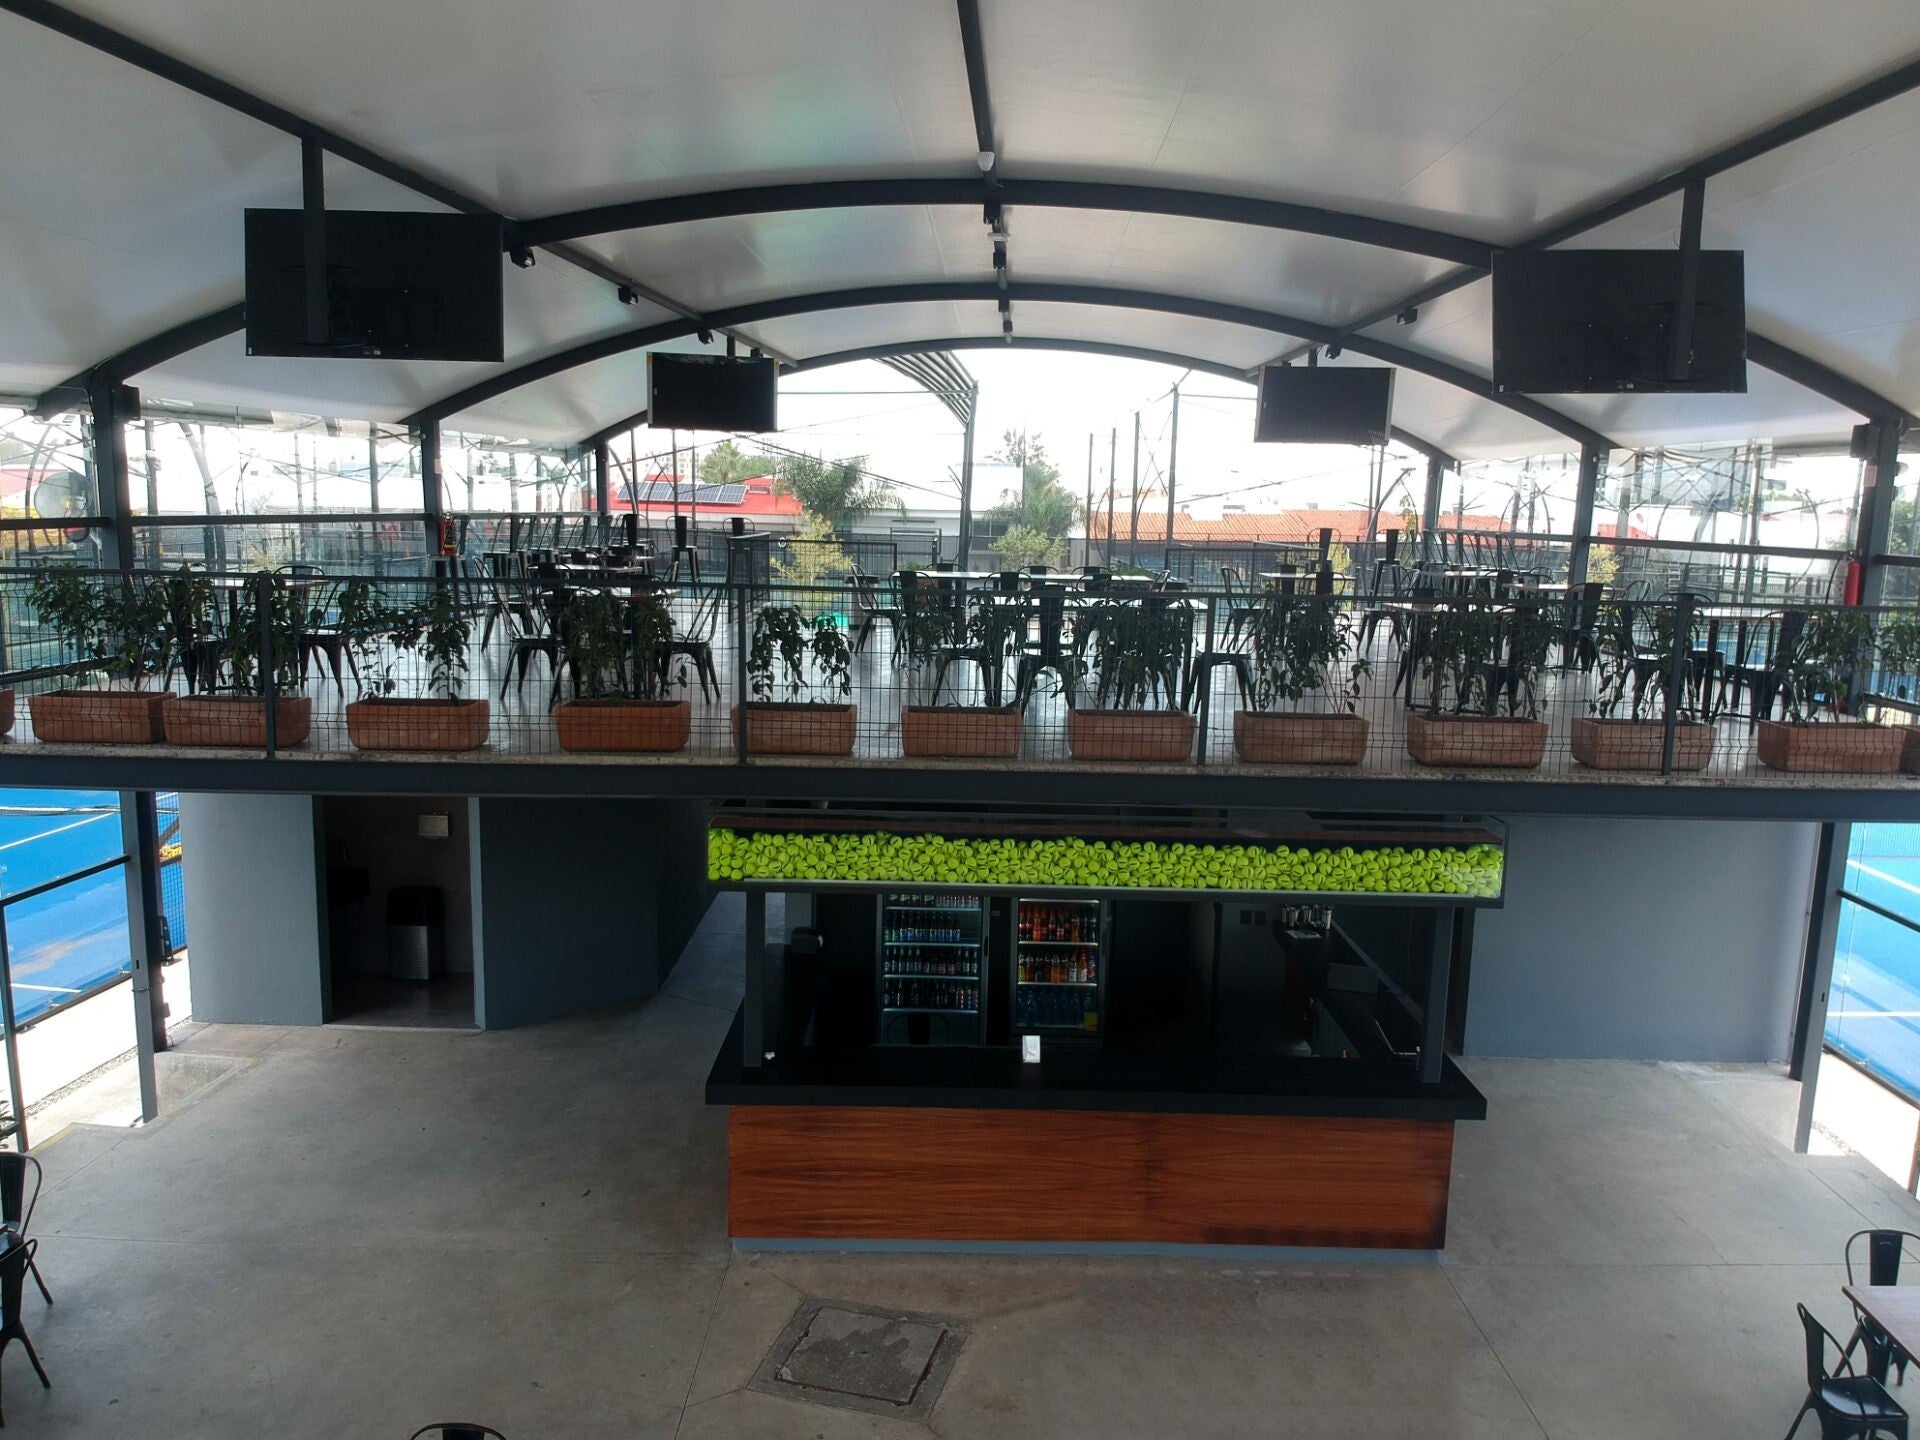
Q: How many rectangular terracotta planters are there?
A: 13